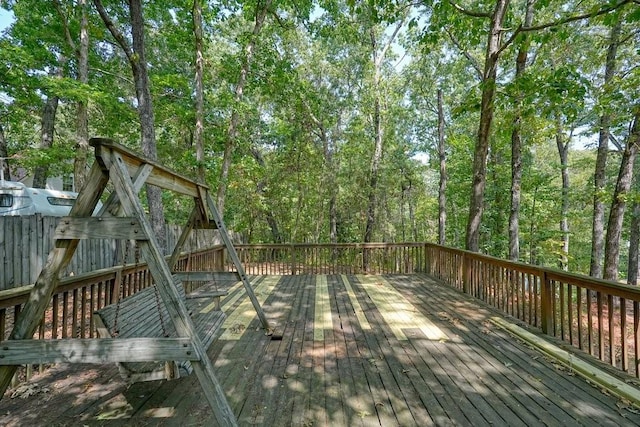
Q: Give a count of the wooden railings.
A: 3